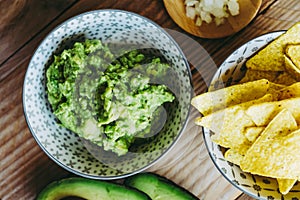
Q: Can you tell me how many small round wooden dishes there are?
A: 1